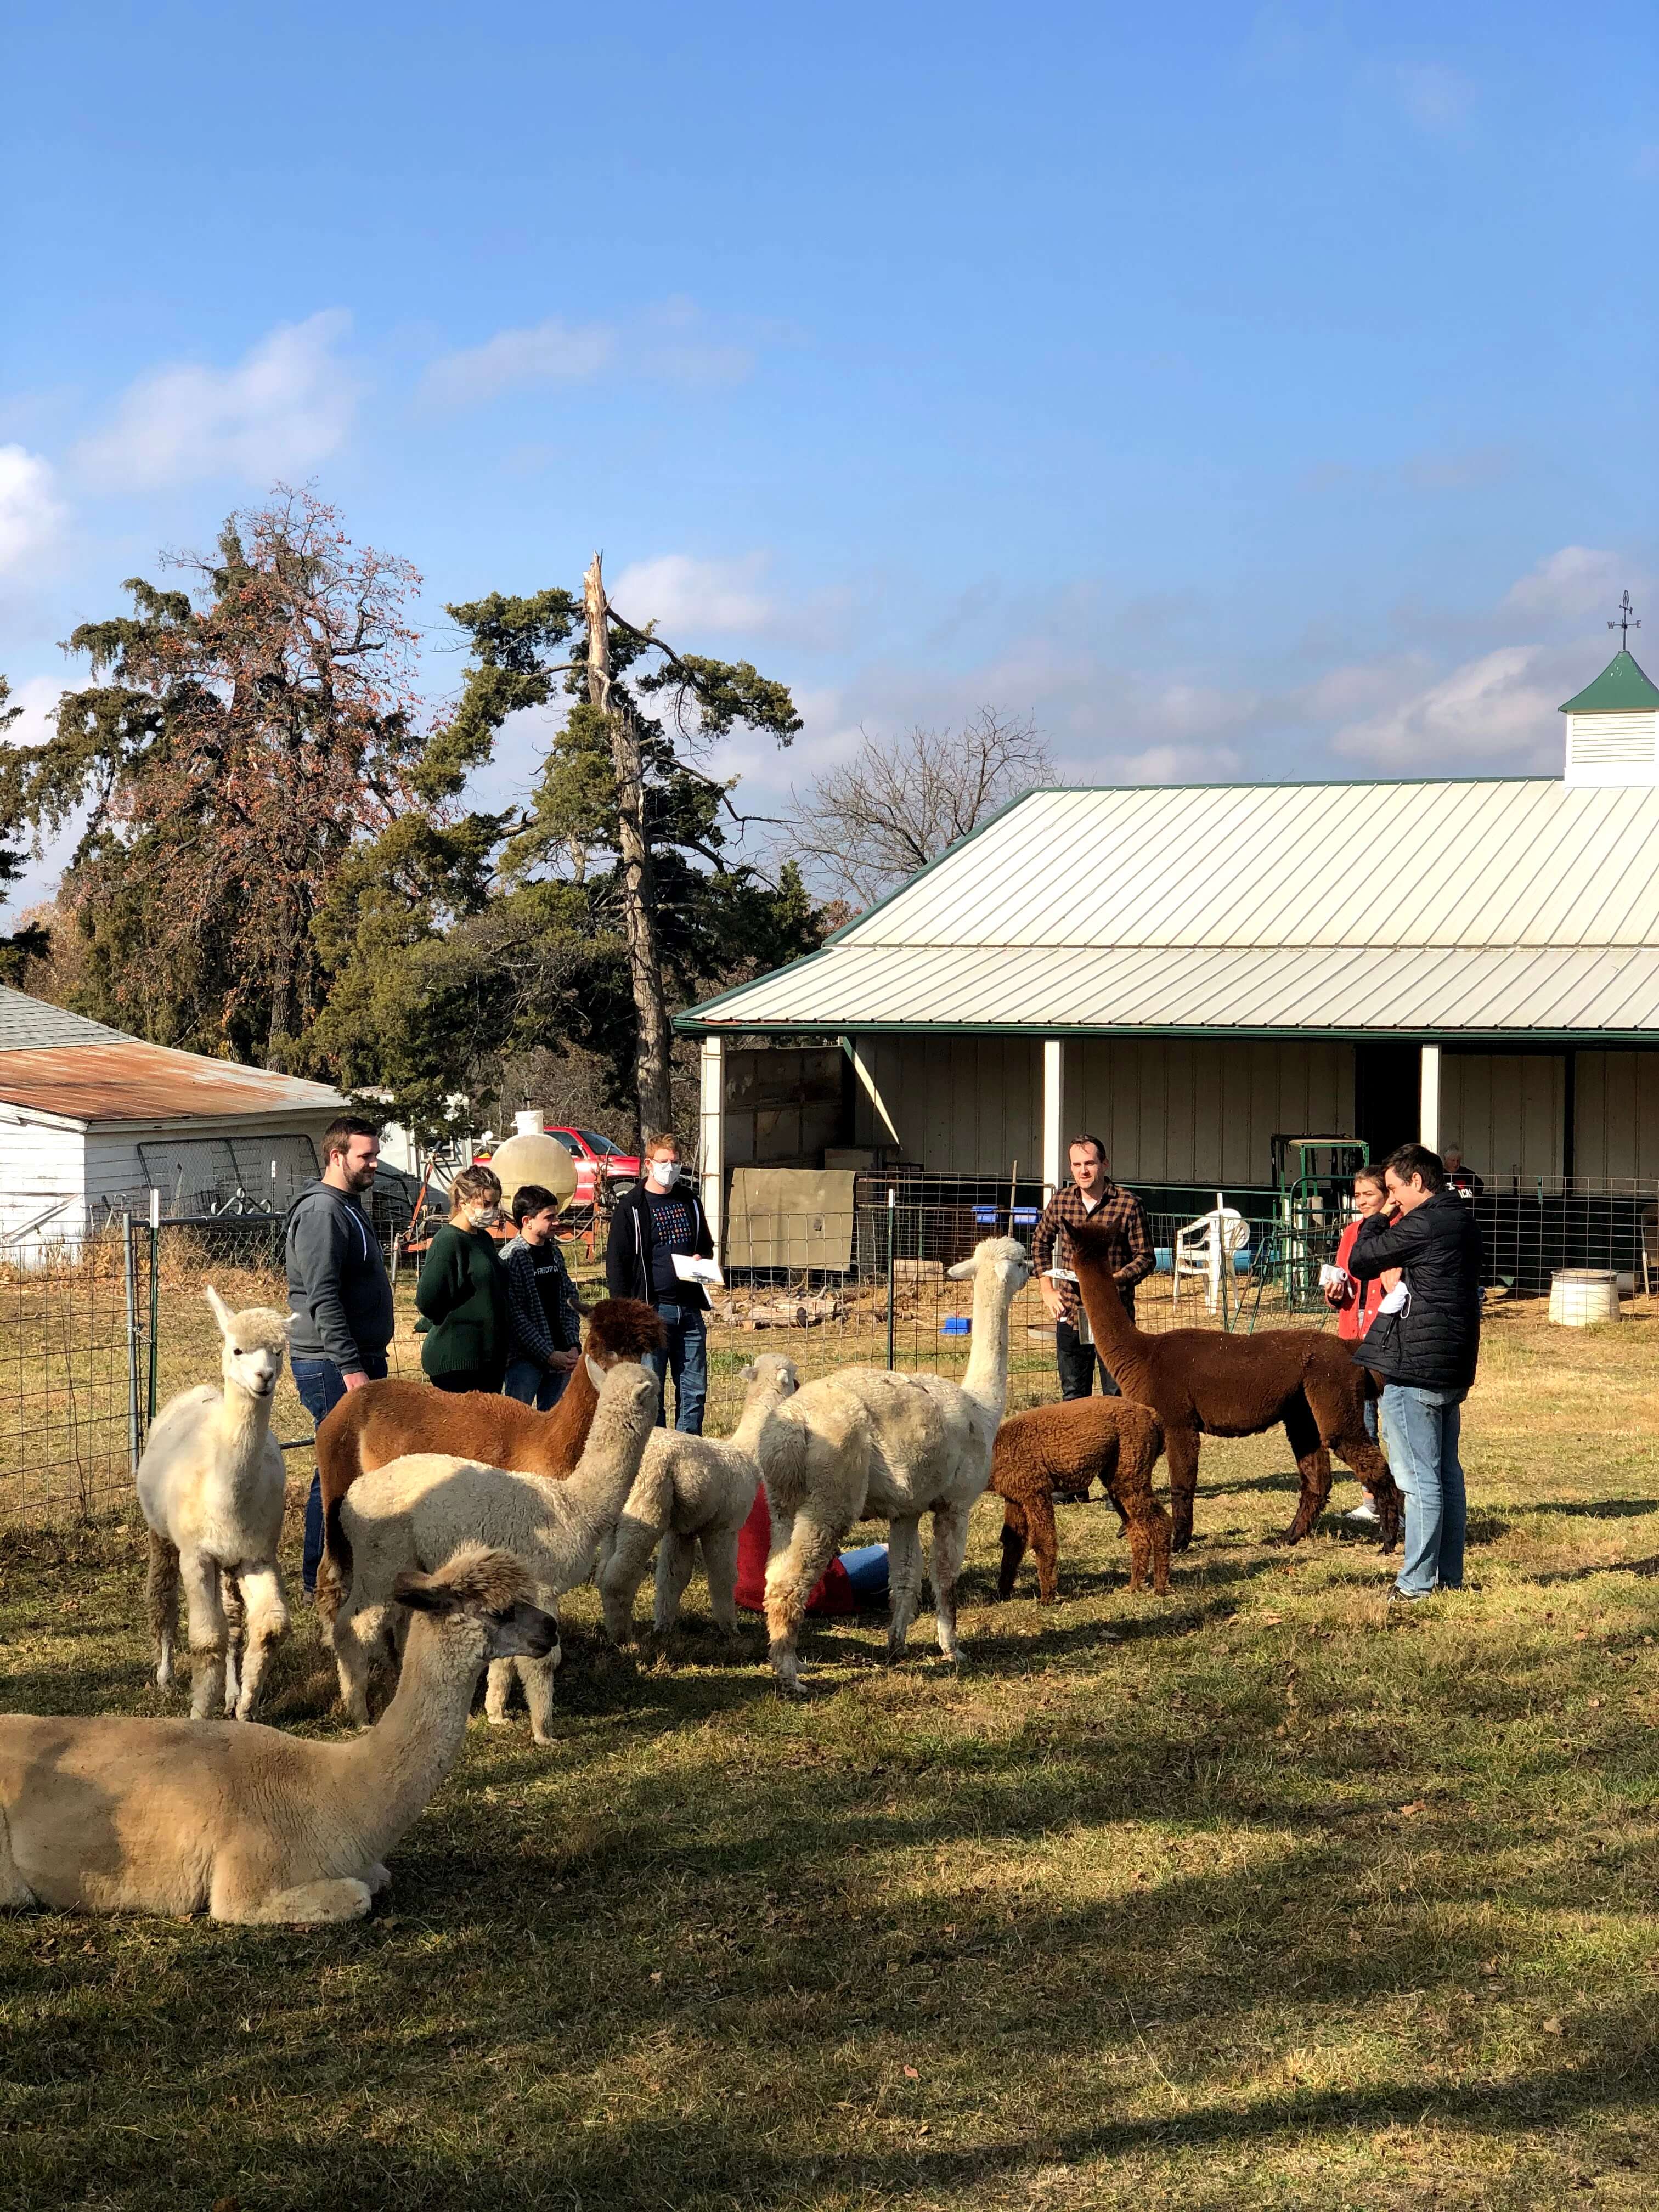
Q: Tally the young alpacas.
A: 2